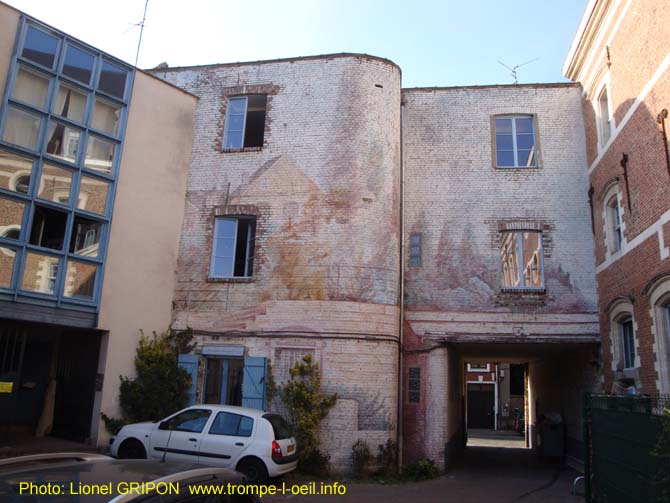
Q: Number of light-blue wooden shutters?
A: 2